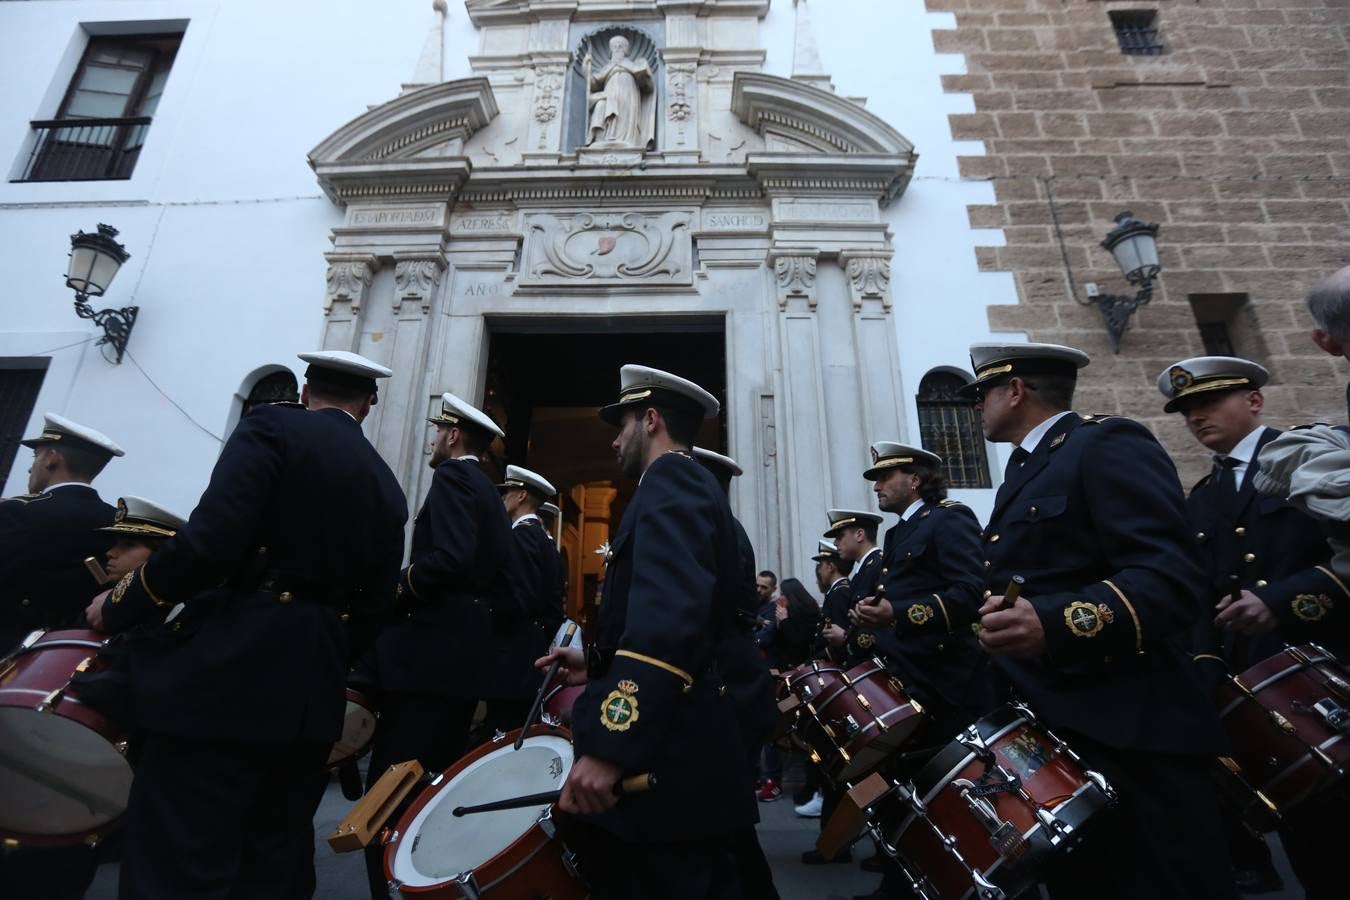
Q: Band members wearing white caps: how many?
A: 13